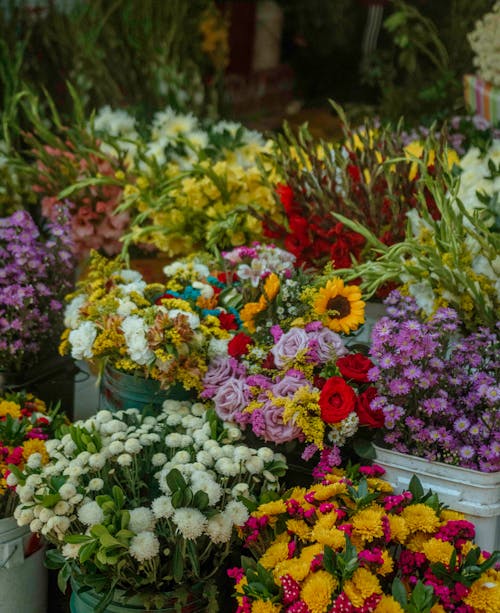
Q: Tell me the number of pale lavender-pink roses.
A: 6